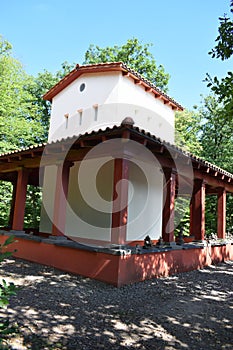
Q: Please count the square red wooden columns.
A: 6